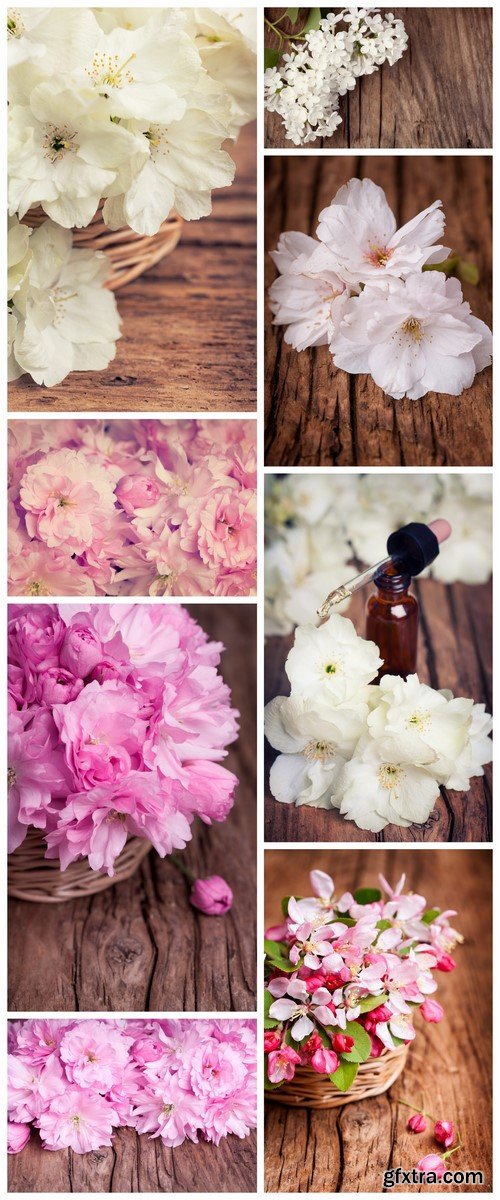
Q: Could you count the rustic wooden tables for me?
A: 7